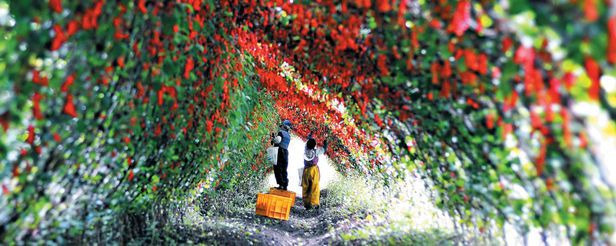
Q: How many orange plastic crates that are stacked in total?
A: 2